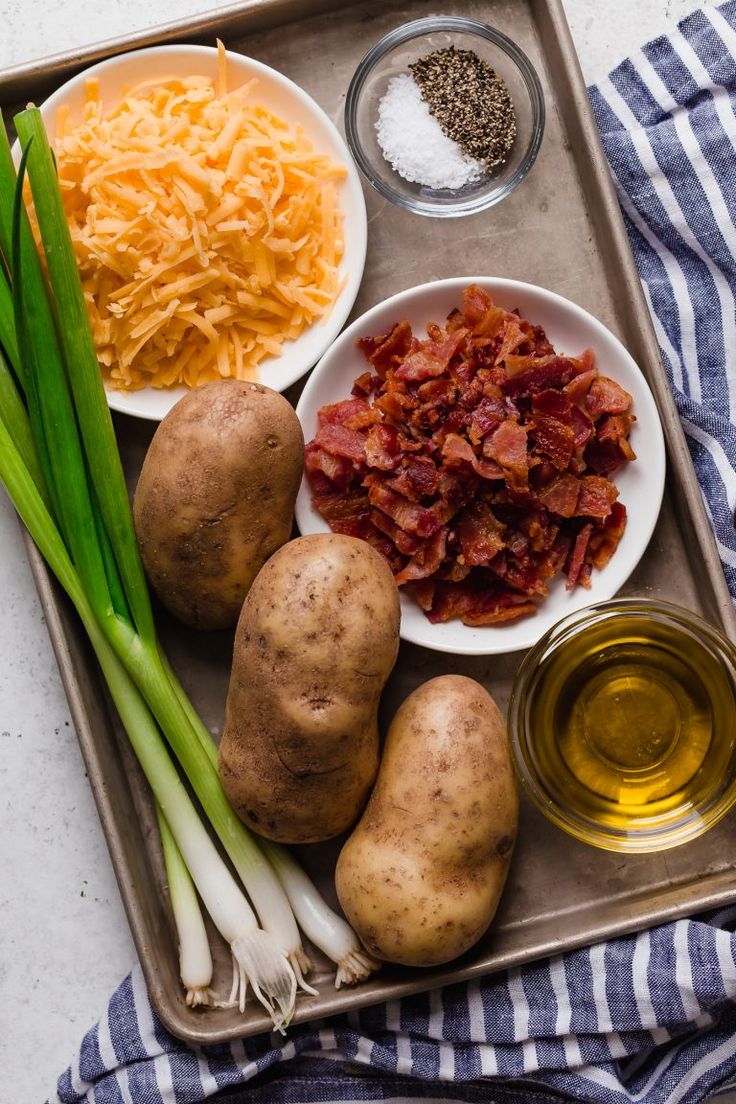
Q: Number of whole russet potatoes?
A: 3